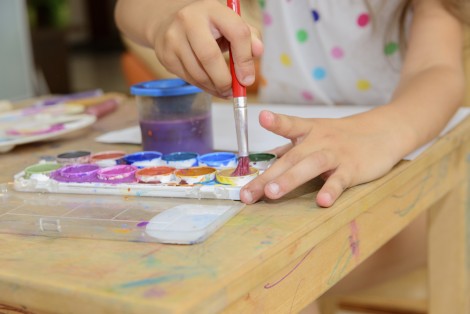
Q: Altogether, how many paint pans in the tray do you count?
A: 12